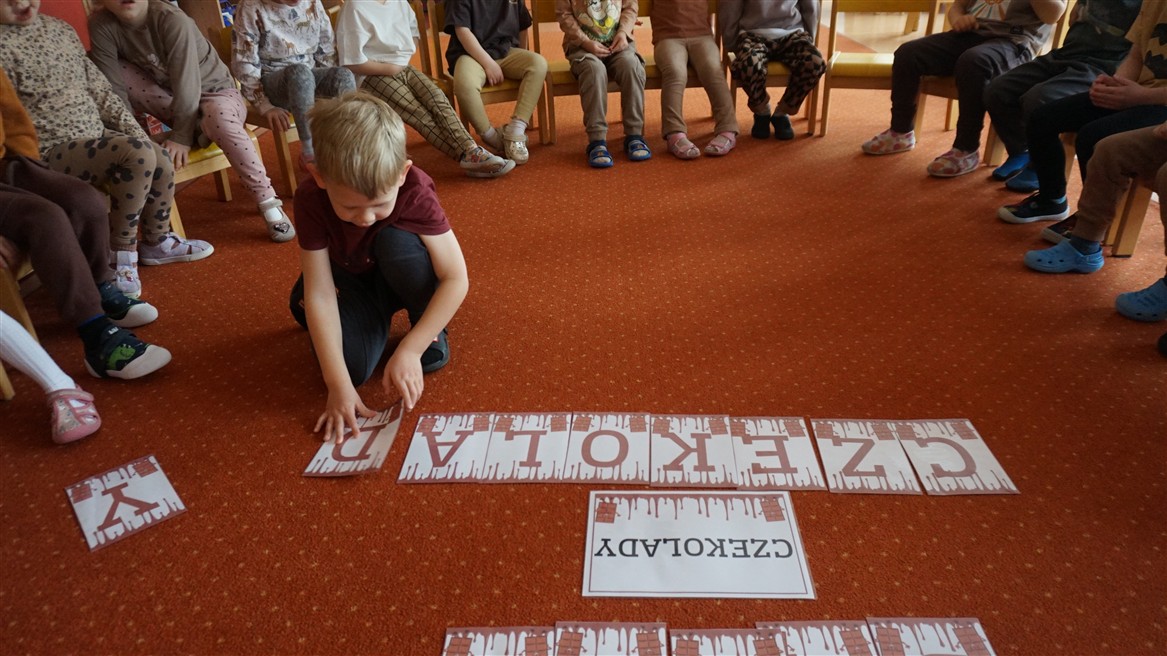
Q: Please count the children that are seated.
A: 14